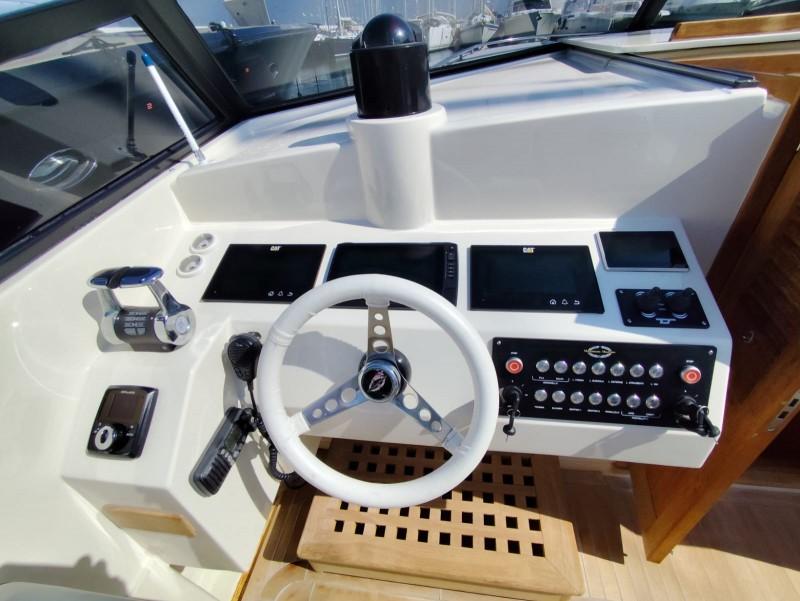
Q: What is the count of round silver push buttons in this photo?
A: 14